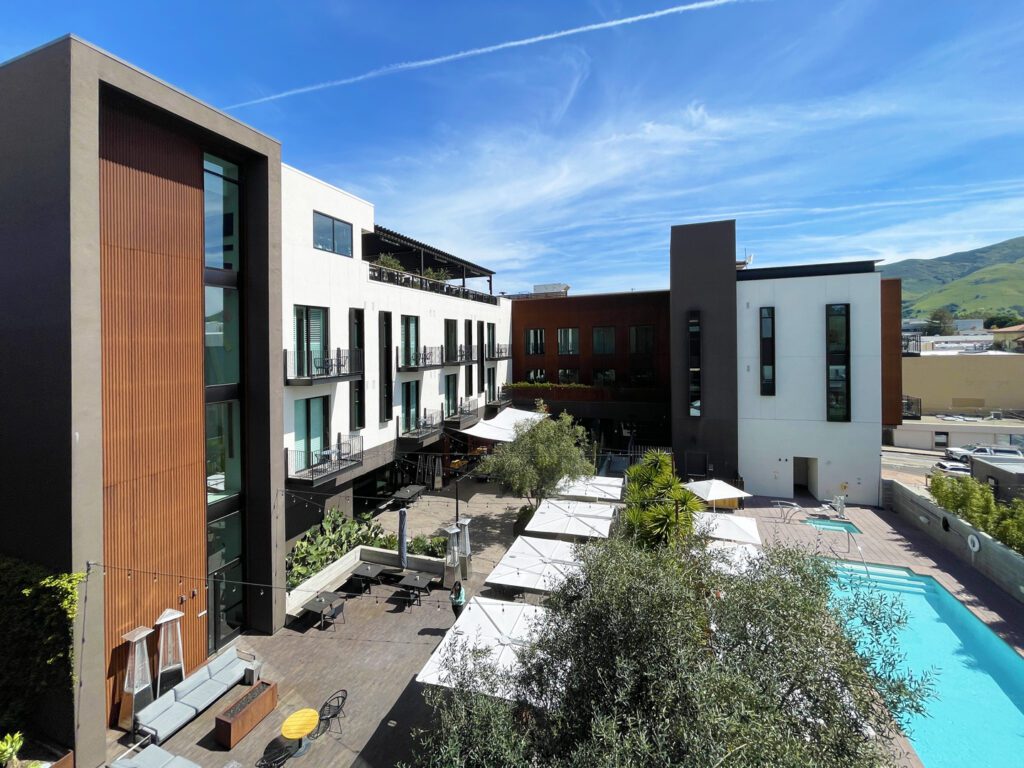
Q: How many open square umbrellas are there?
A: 7